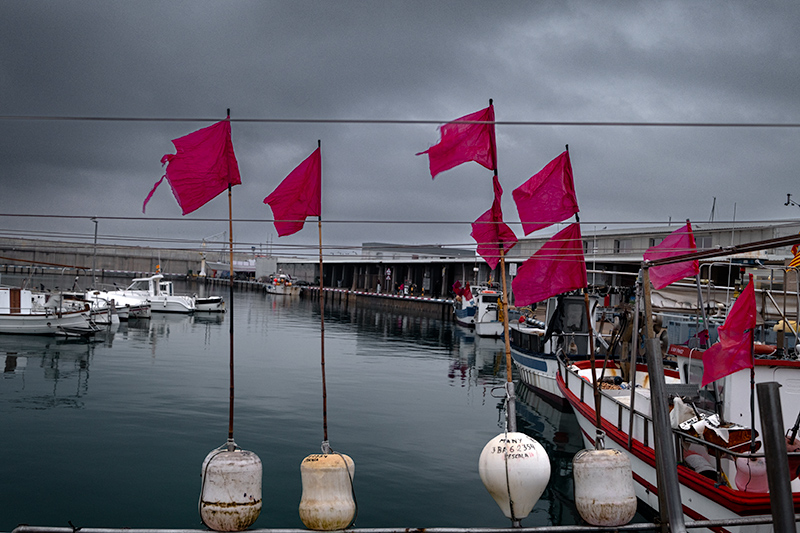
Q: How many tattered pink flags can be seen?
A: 8